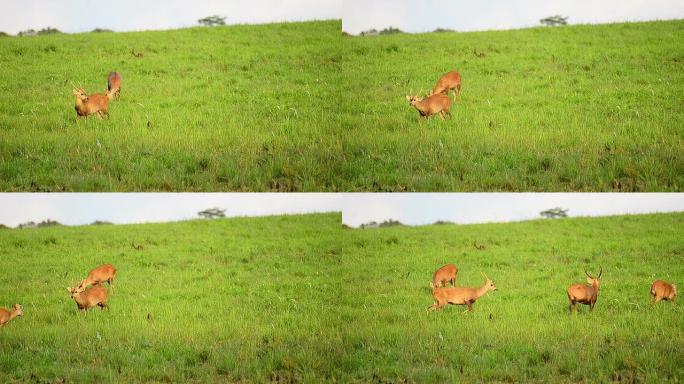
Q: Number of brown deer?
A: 11